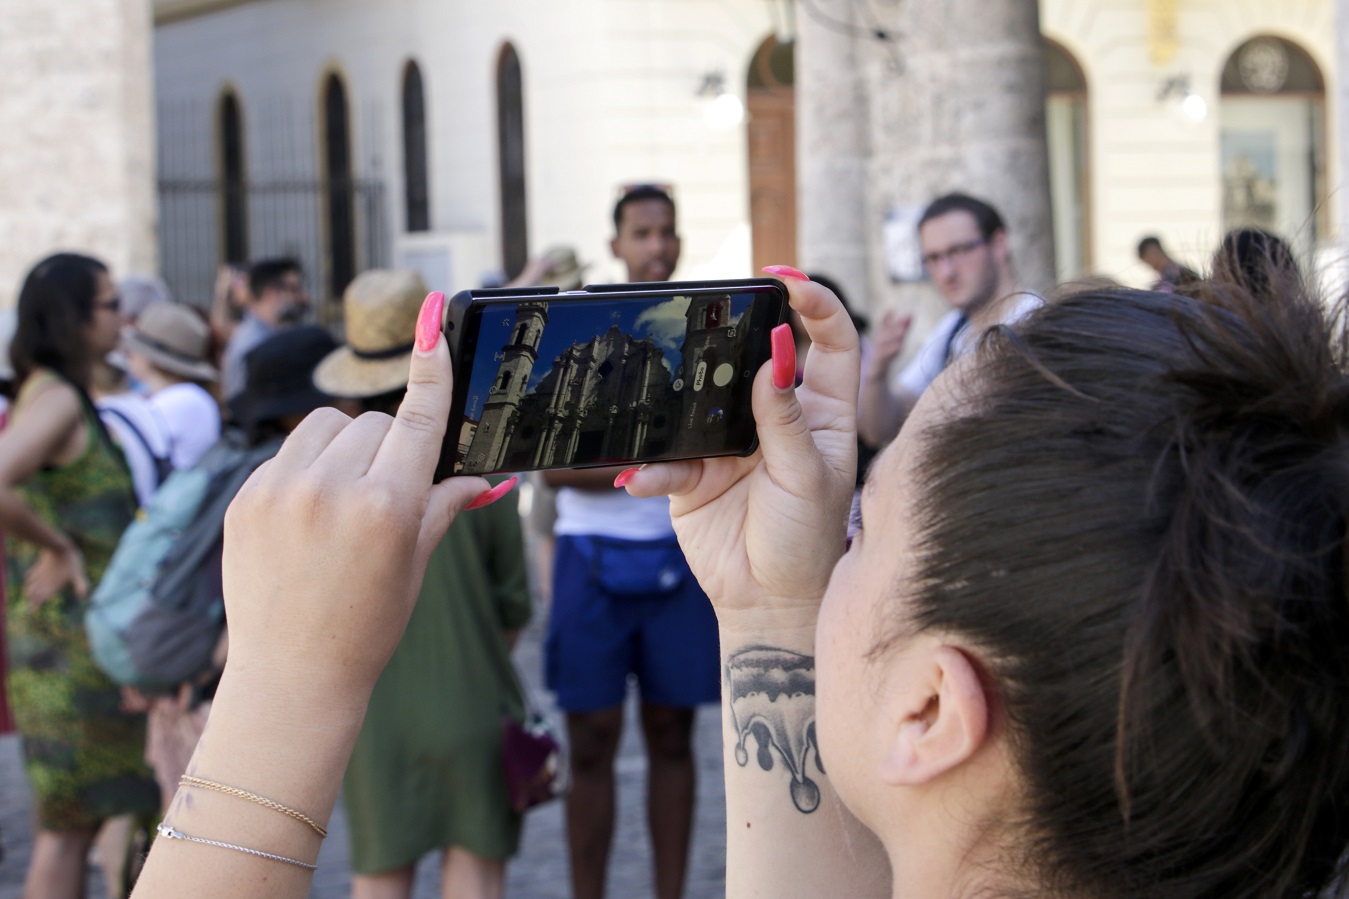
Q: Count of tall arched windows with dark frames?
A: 4